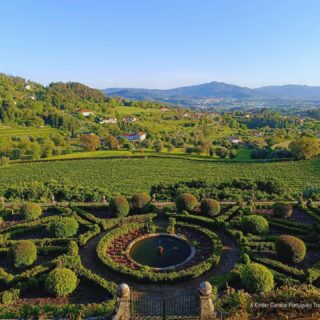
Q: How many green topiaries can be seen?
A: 12